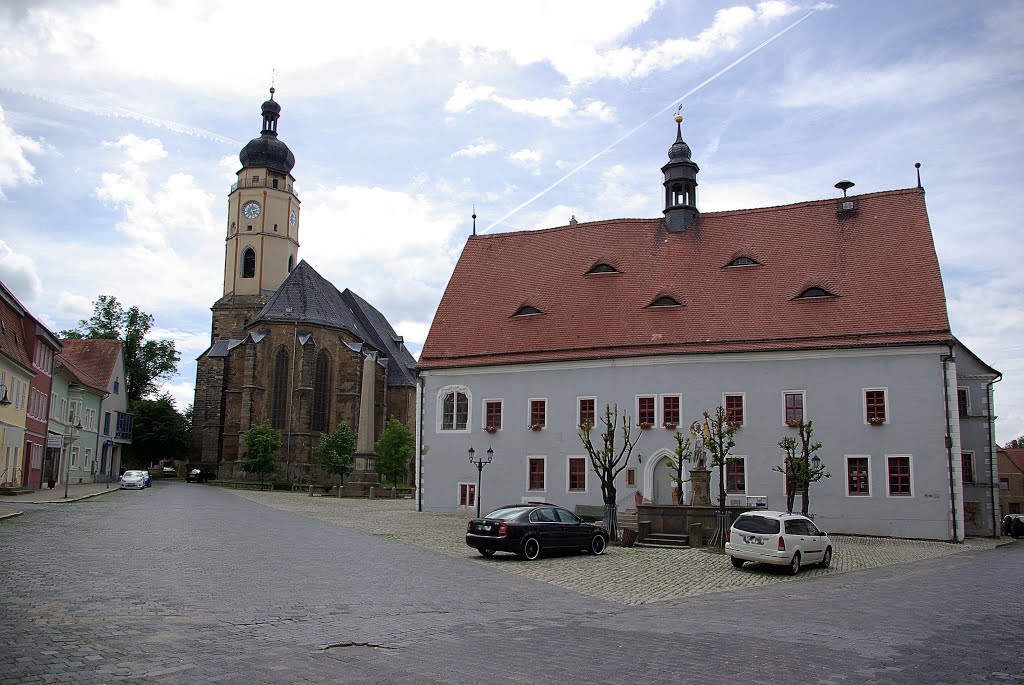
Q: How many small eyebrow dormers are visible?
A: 5